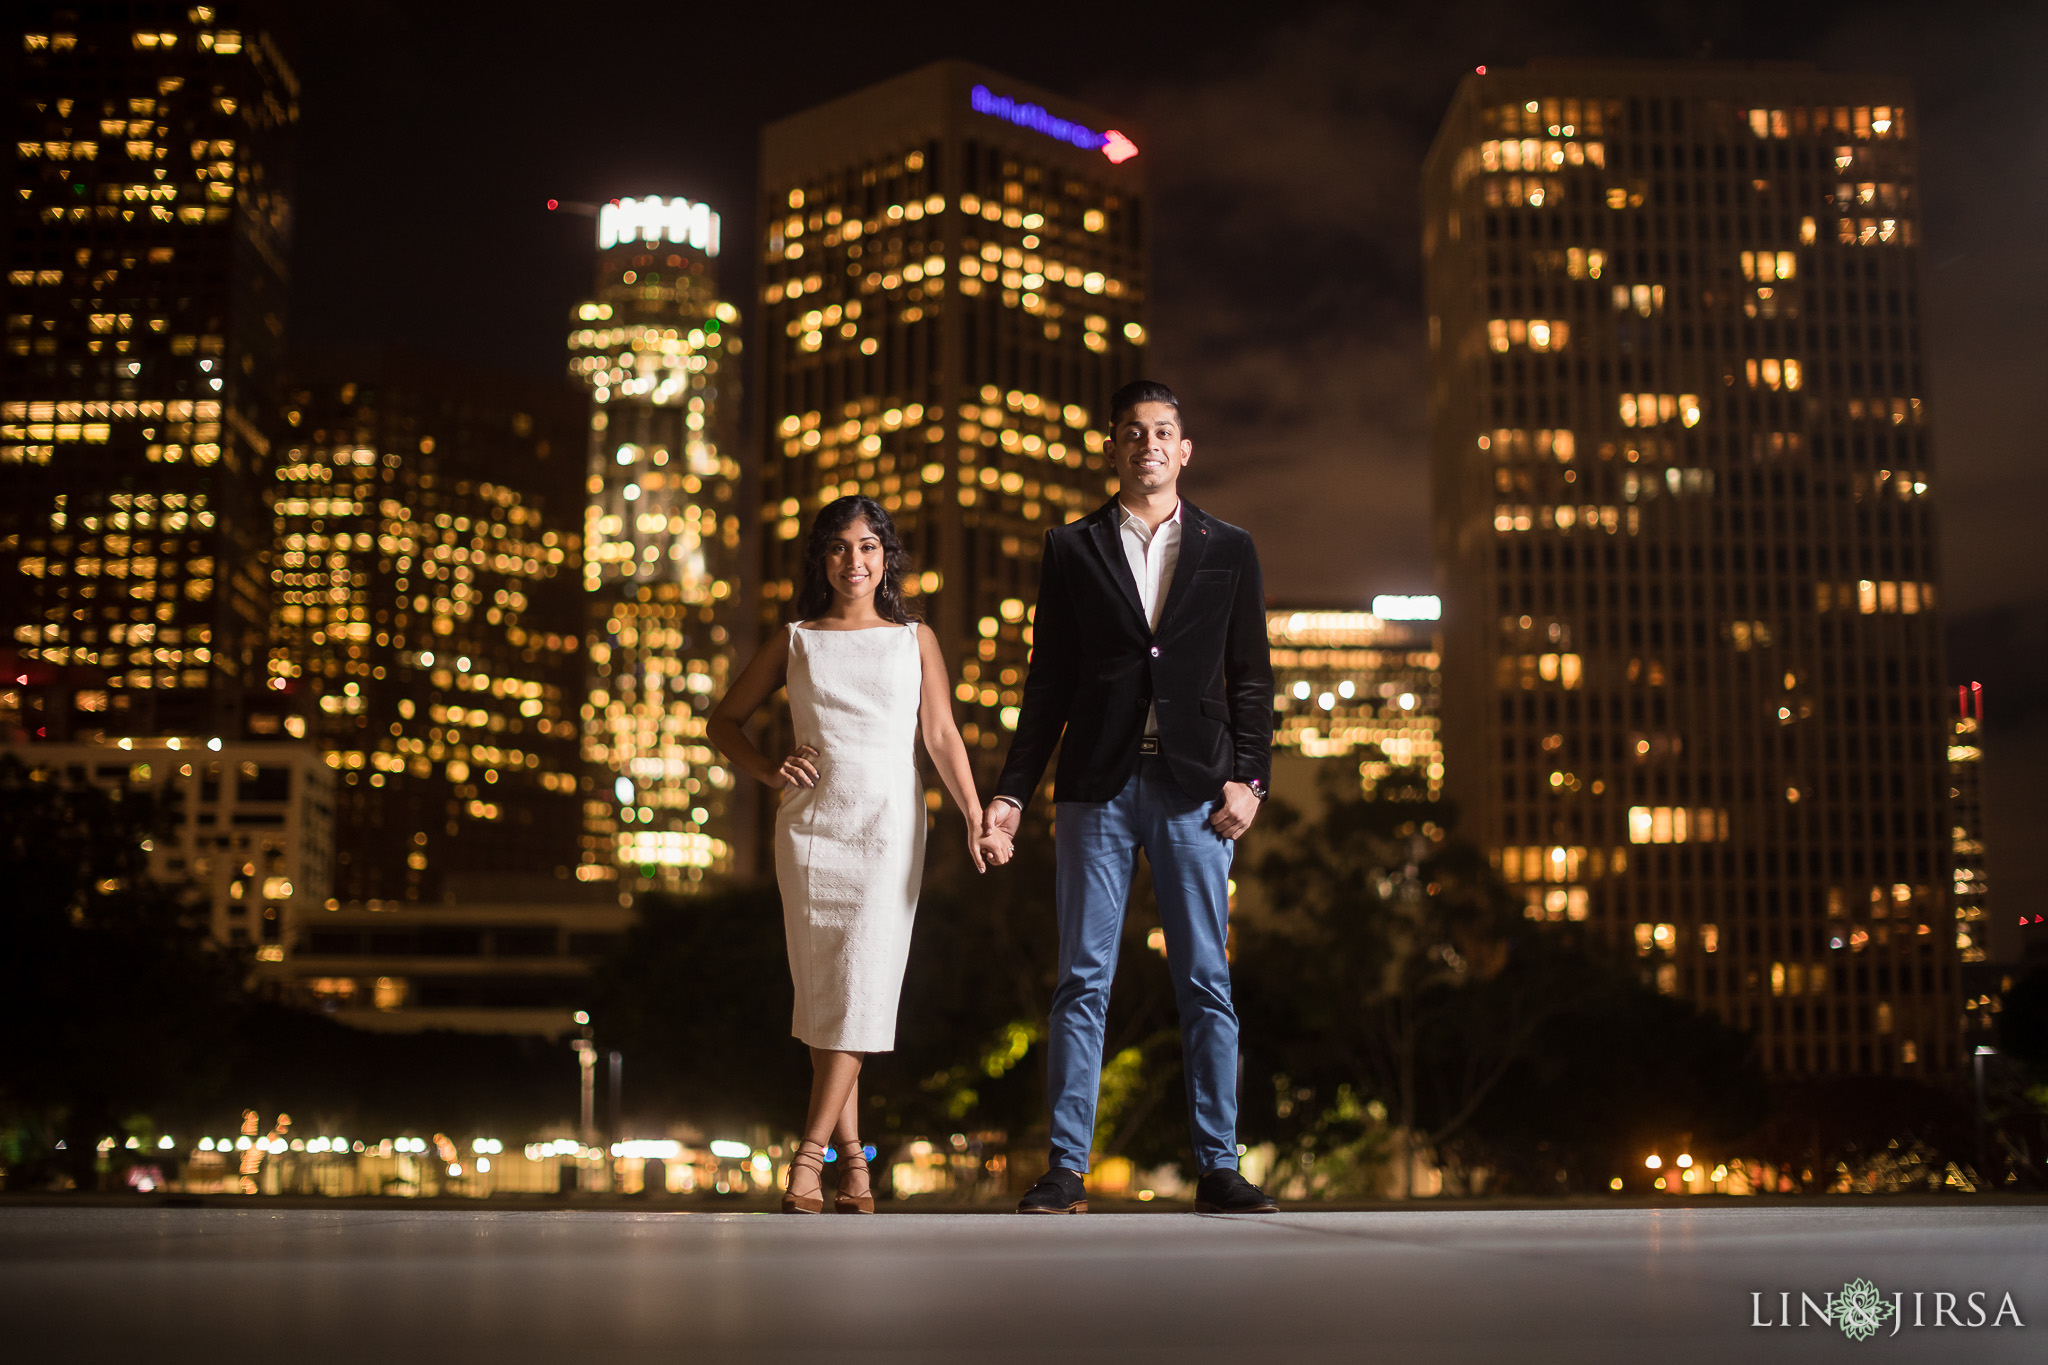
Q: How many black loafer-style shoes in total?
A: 2